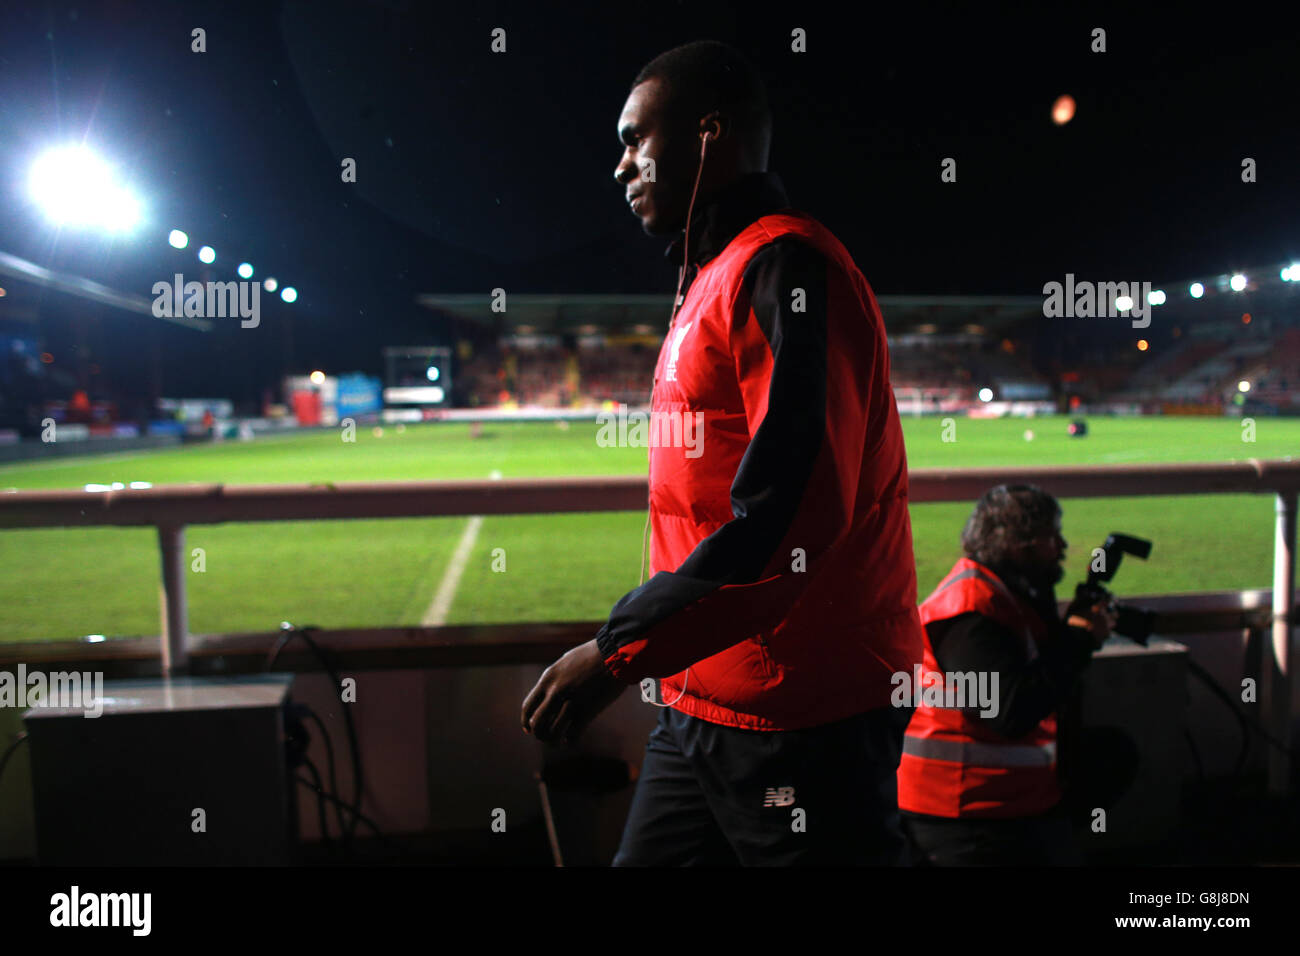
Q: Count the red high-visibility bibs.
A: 1